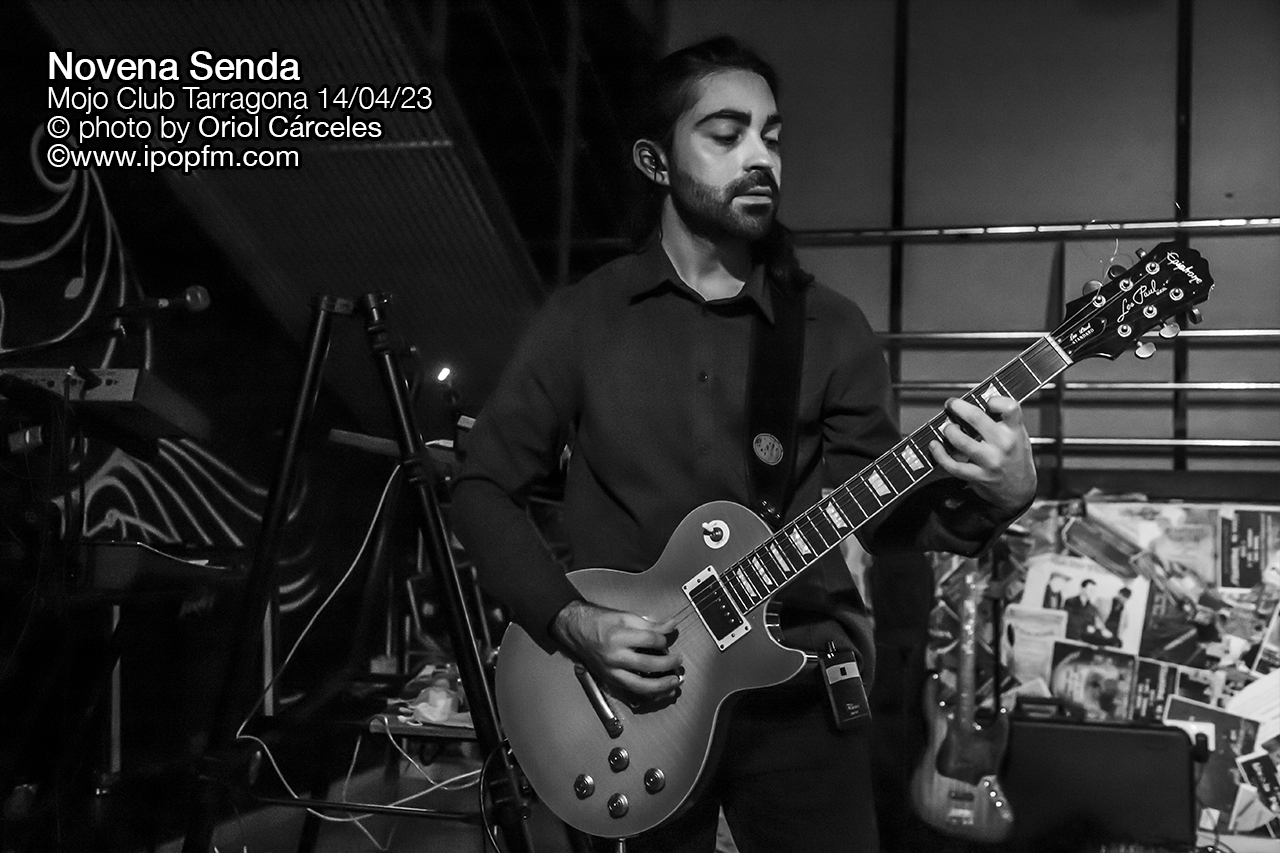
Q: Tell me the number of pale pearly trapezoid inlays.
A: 9